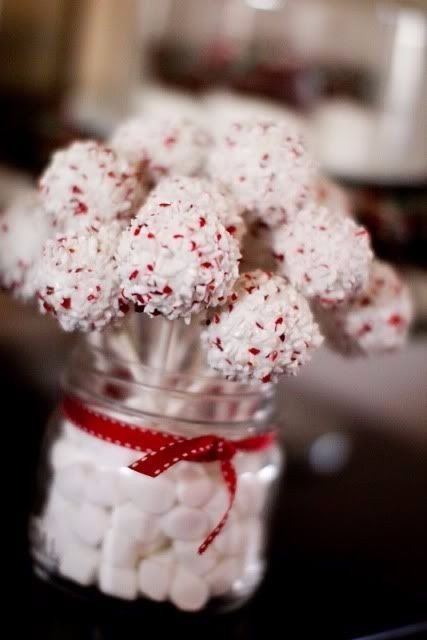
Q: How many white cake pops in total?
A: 11